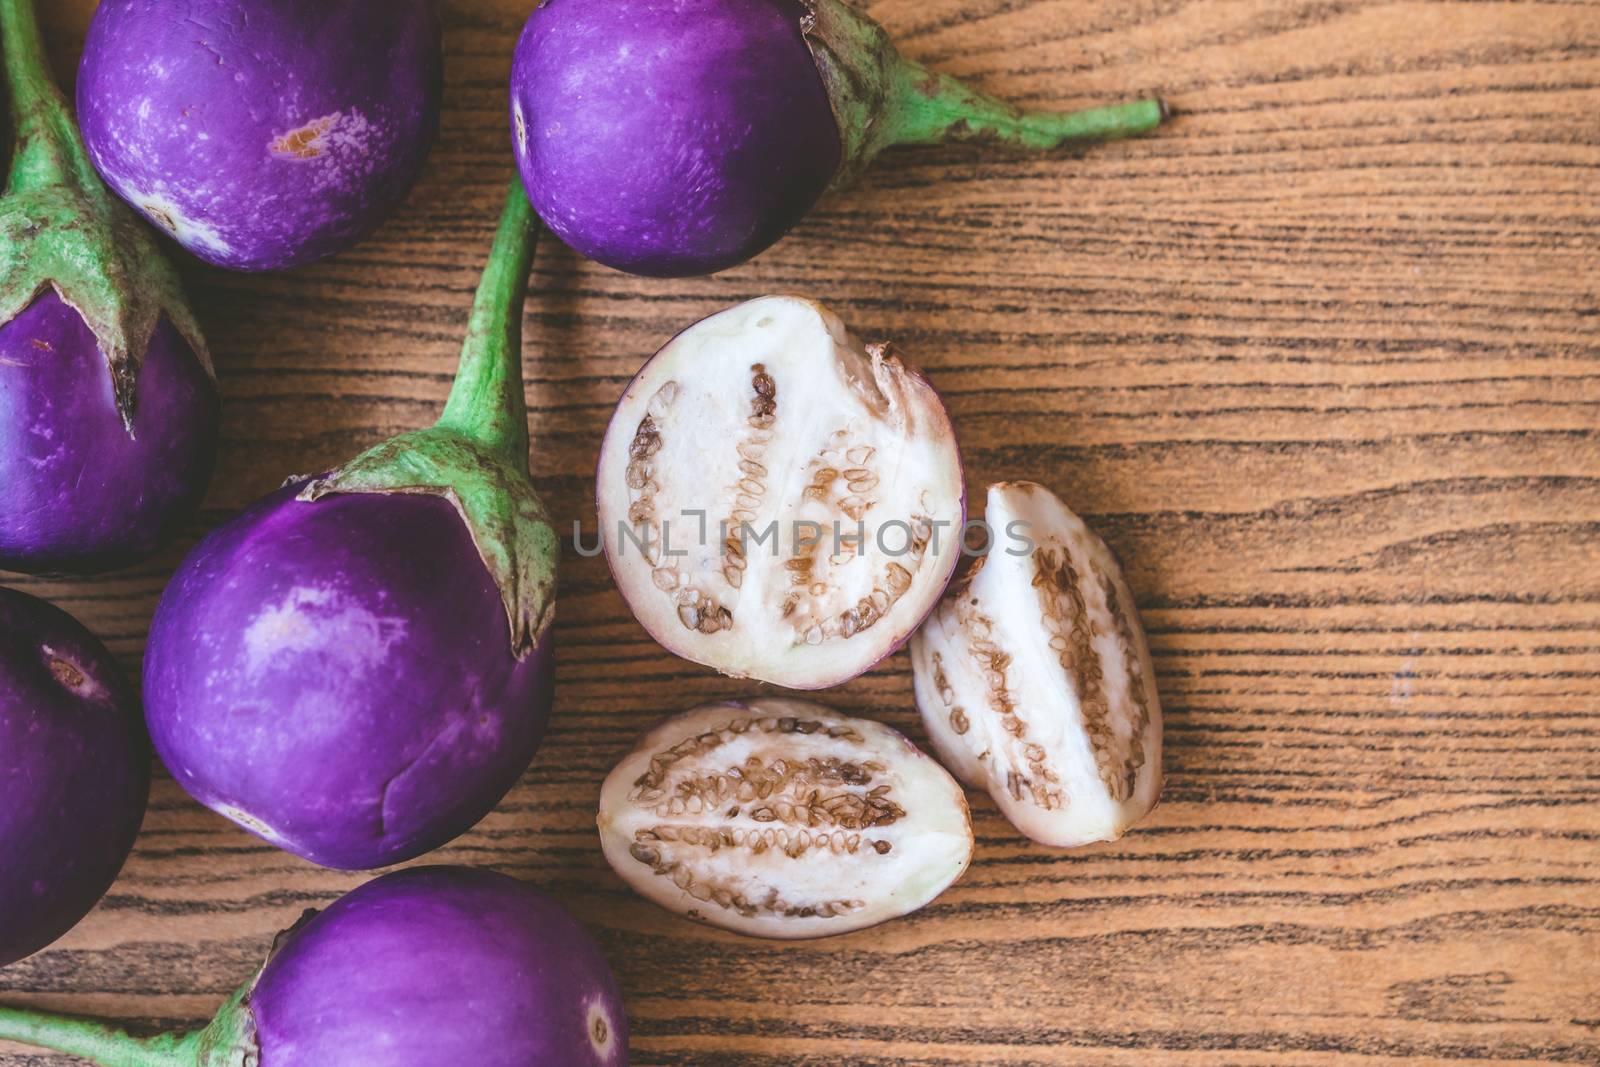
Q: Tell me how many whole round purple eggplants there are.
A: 6